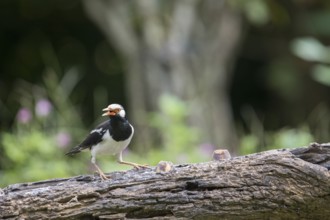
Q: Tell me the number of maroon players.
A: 0